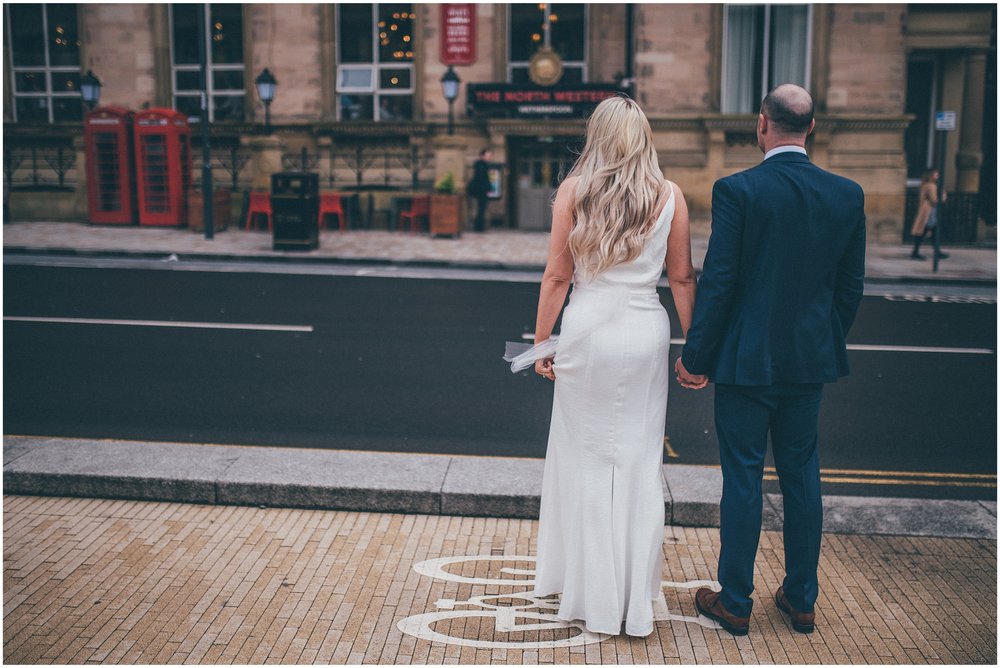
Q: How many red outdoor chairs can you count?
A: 3